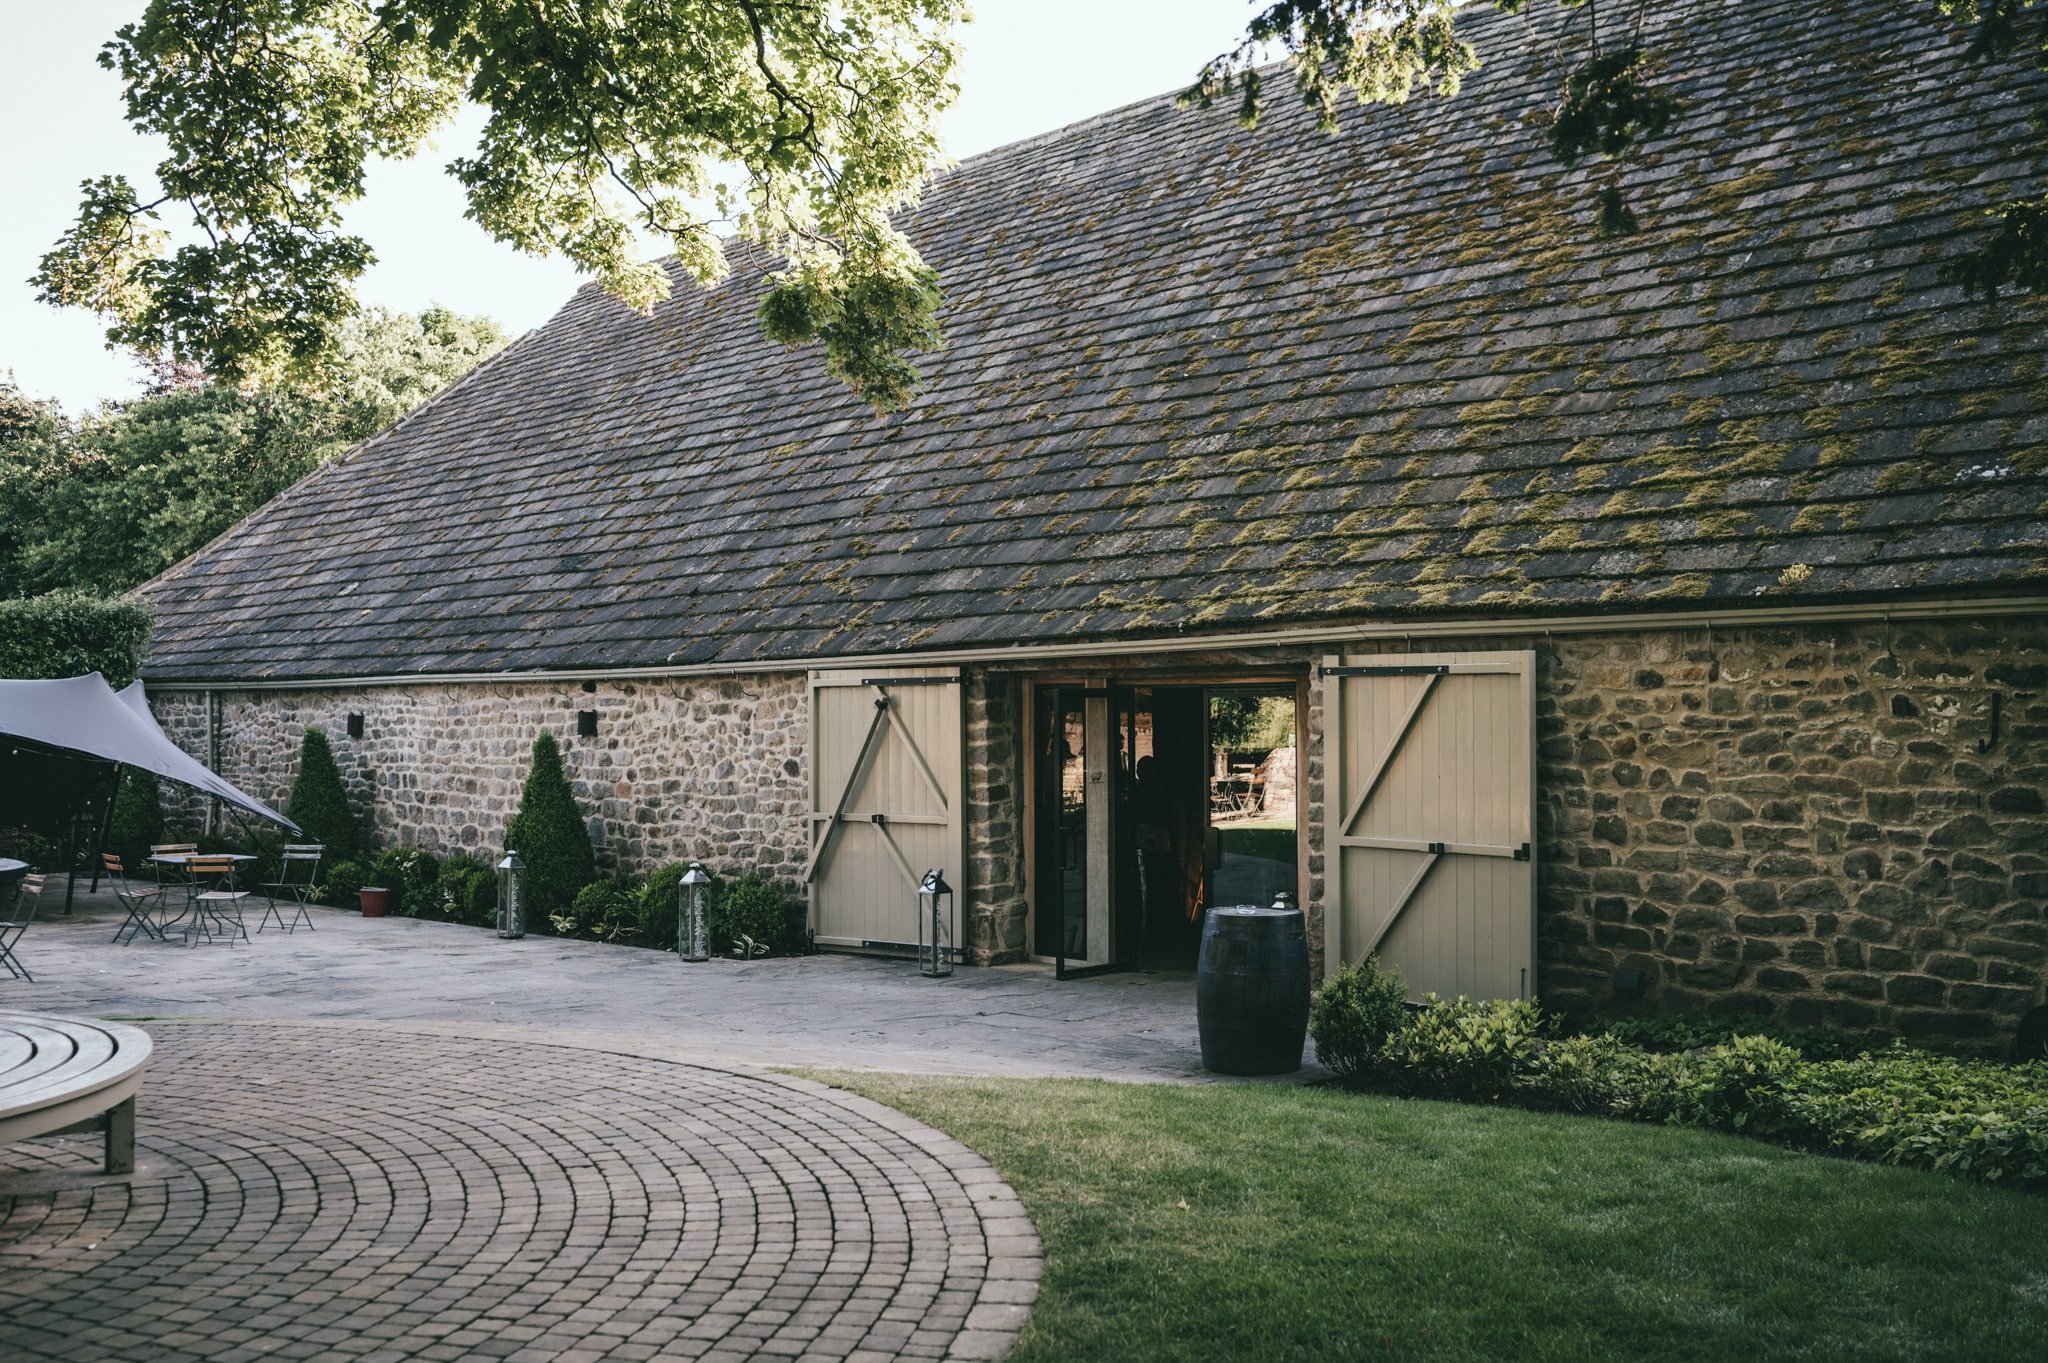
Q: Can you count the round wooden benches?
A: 1